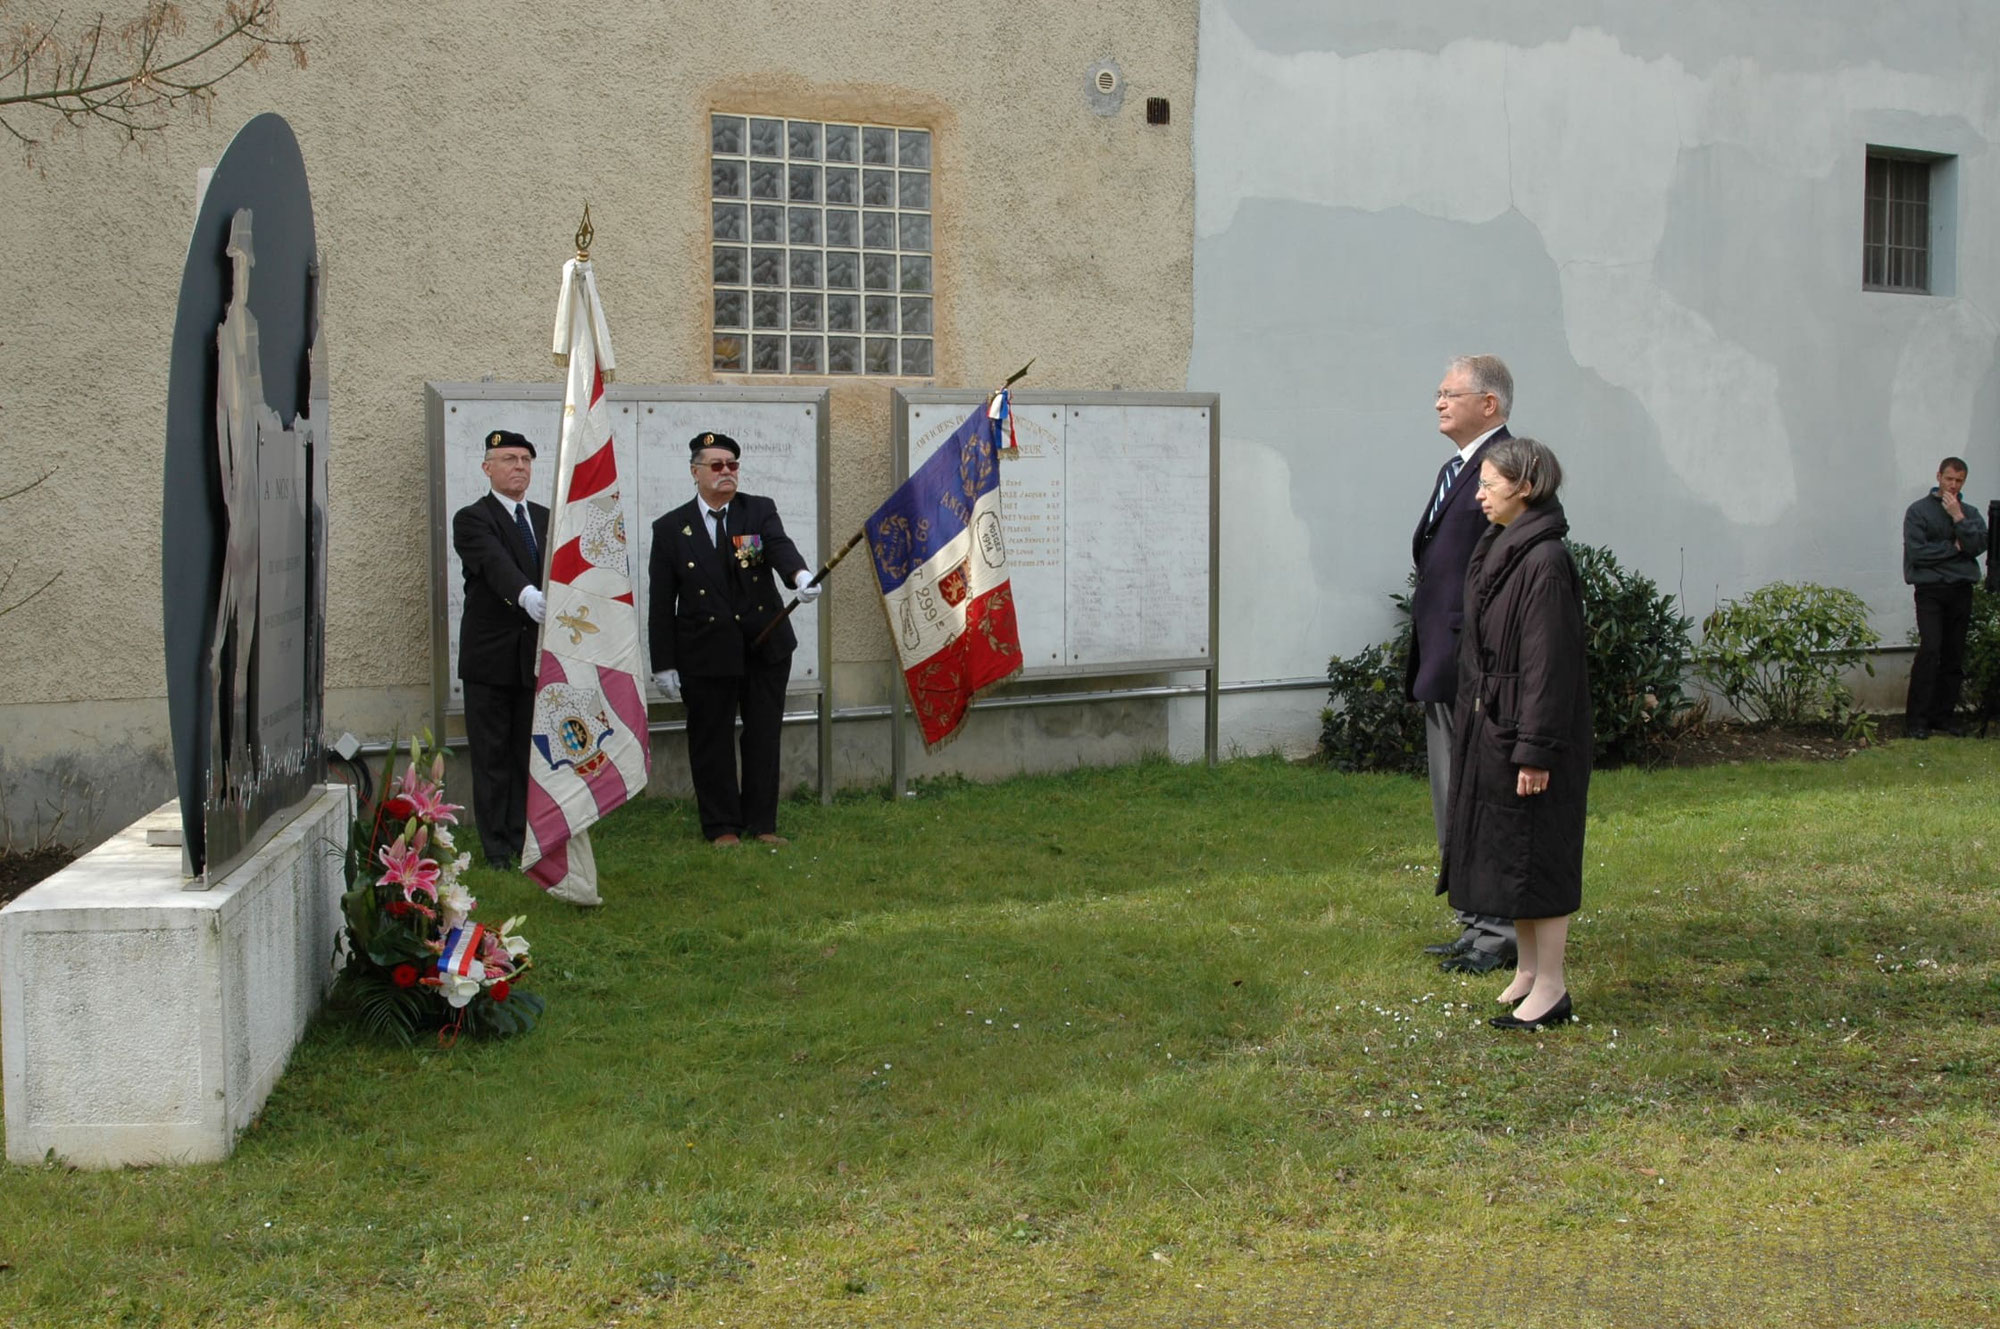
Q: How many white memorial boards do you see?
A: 2